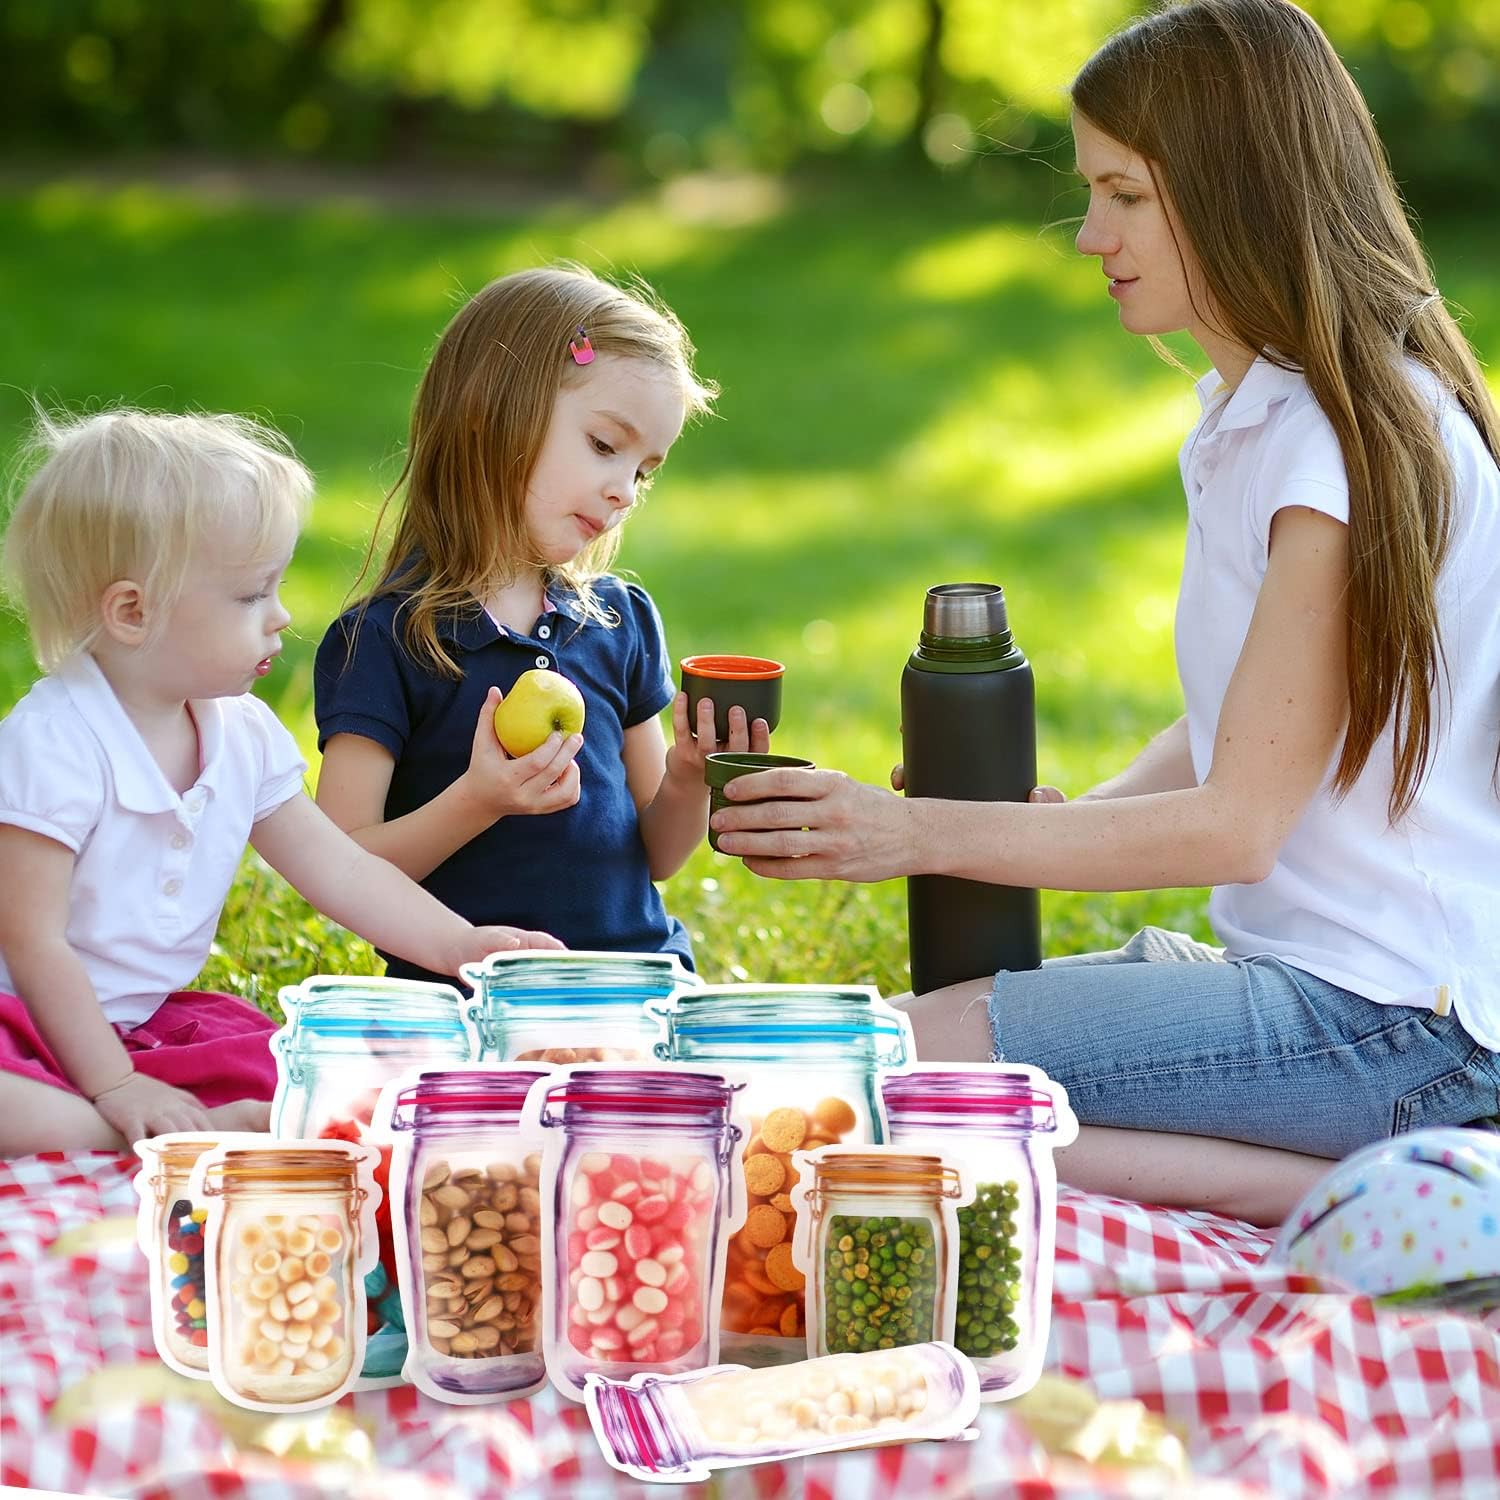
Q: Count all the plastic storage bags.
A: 10